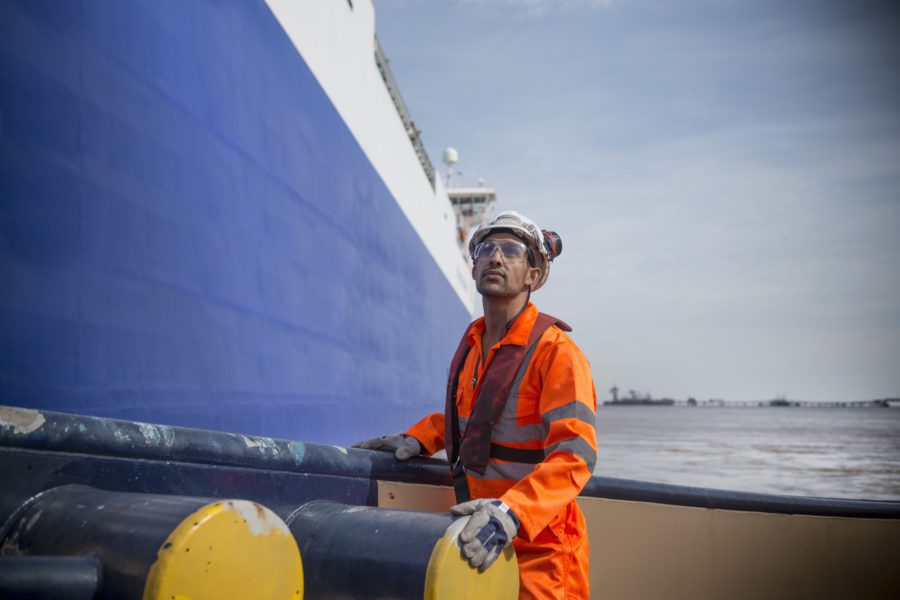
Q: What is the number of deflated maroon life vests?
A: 1